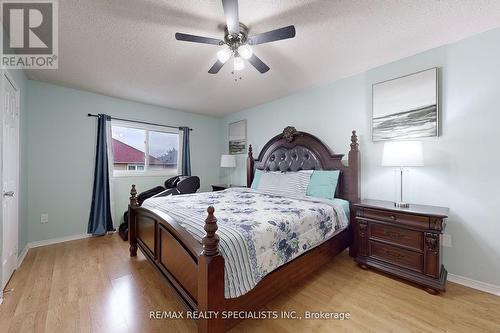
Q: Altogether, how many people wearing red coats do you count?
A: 0